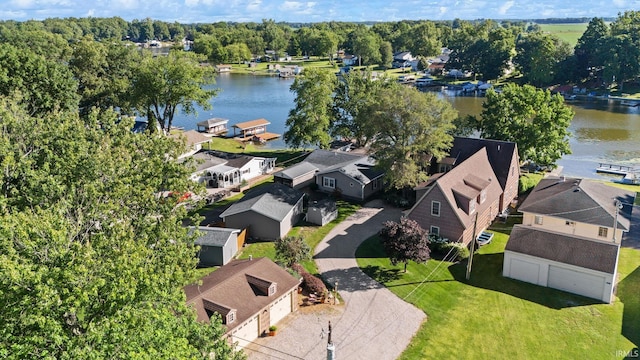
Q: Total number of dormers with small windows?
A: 4